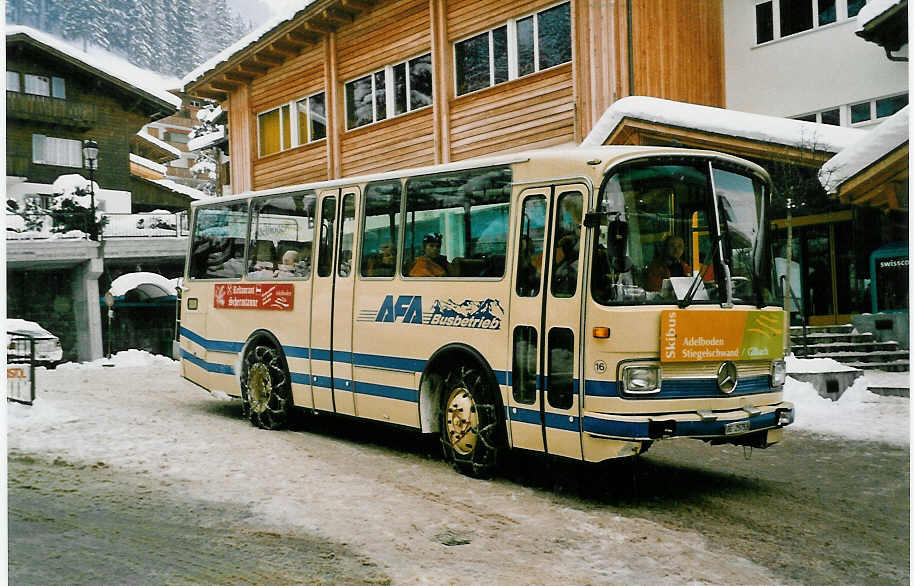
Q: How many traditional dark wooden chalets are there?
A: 1